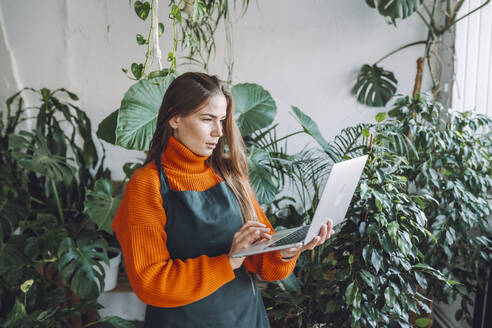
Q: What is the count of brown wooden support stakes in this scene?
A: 2